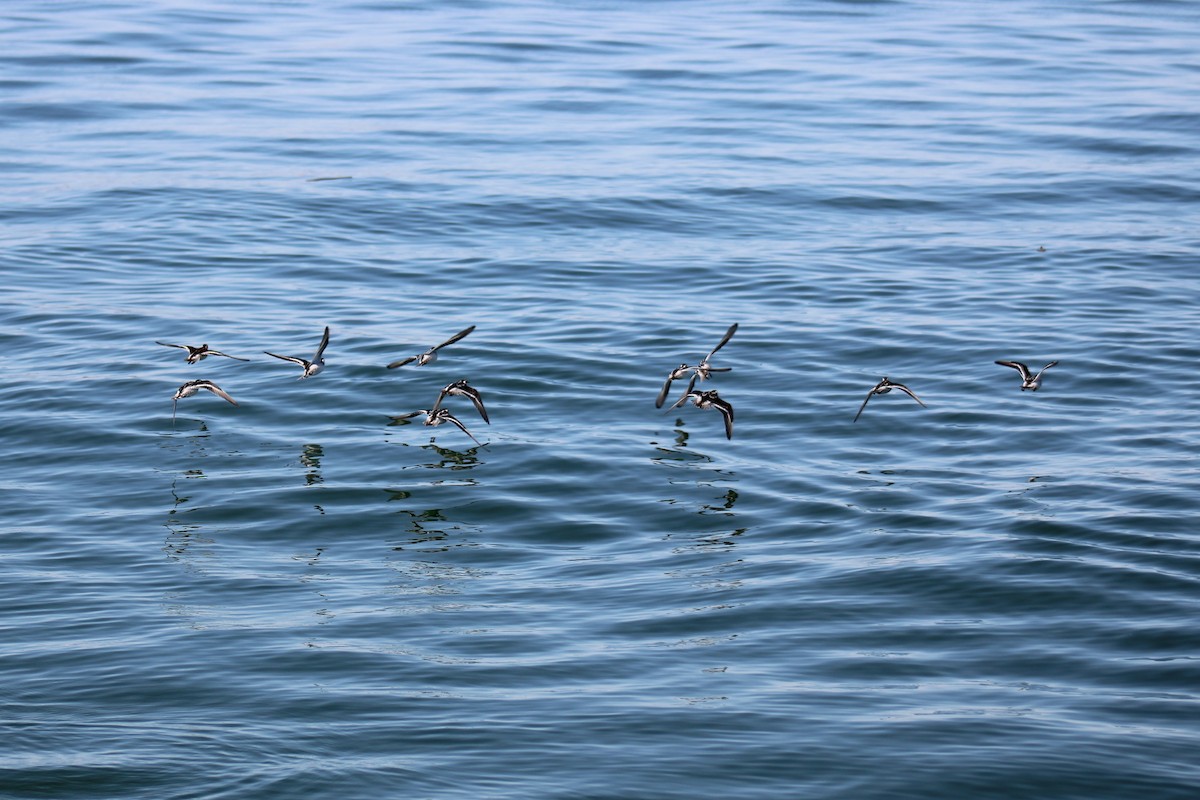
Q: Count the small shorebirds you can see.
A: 11